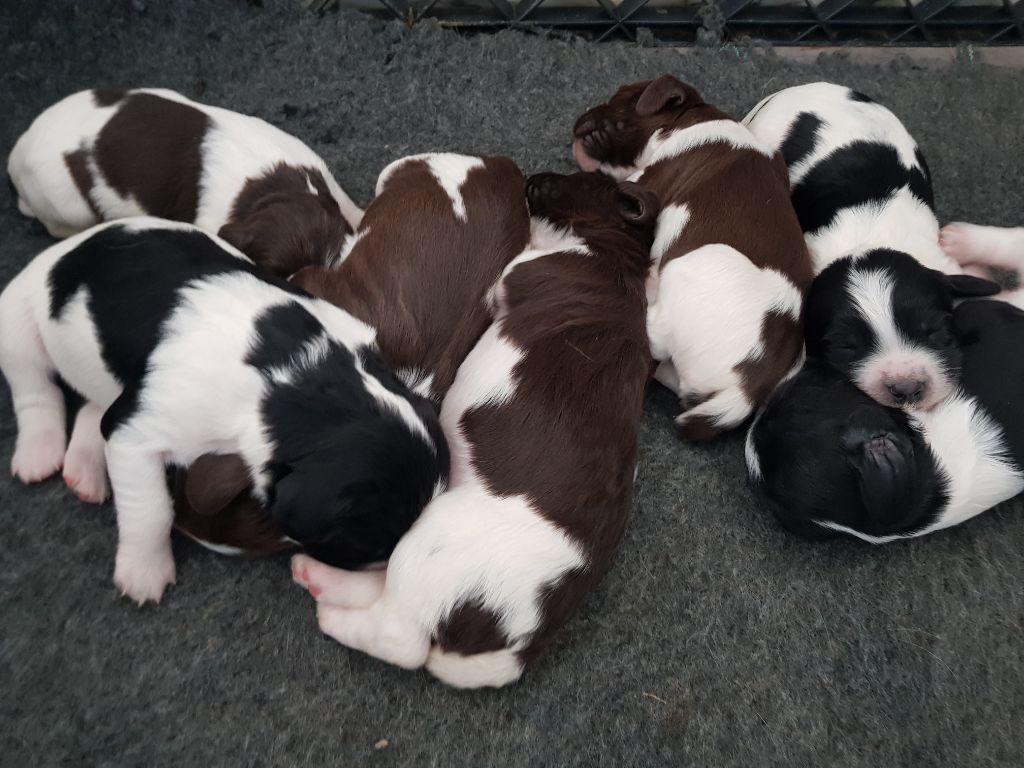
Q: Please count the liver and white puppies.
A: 4